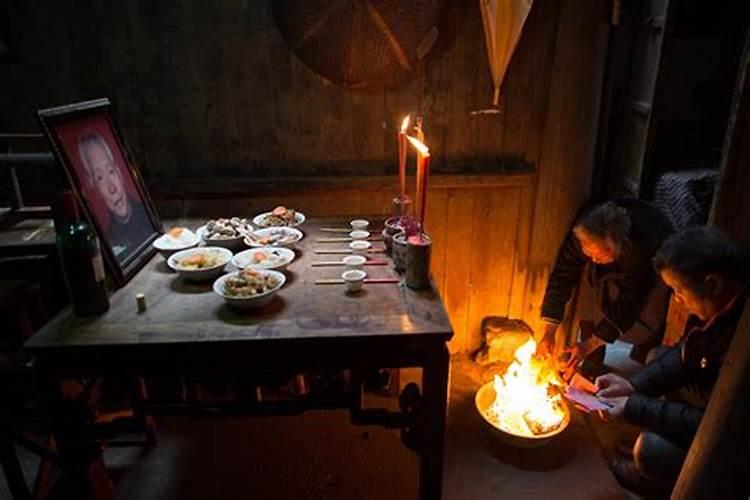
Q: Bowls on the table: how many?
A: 7